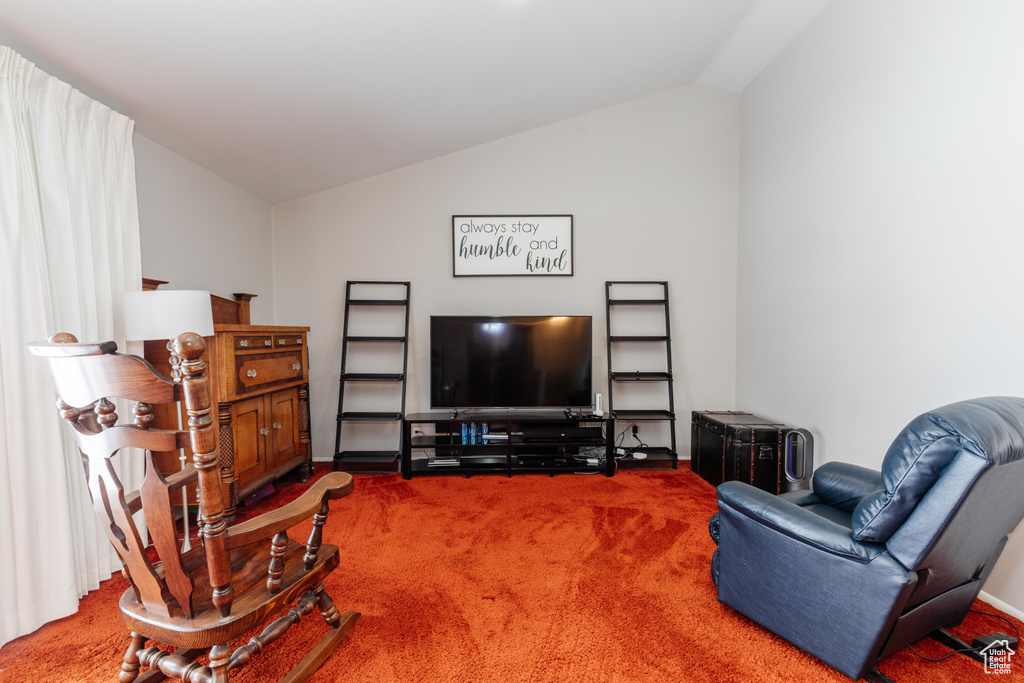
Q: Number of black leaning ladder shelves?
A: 2